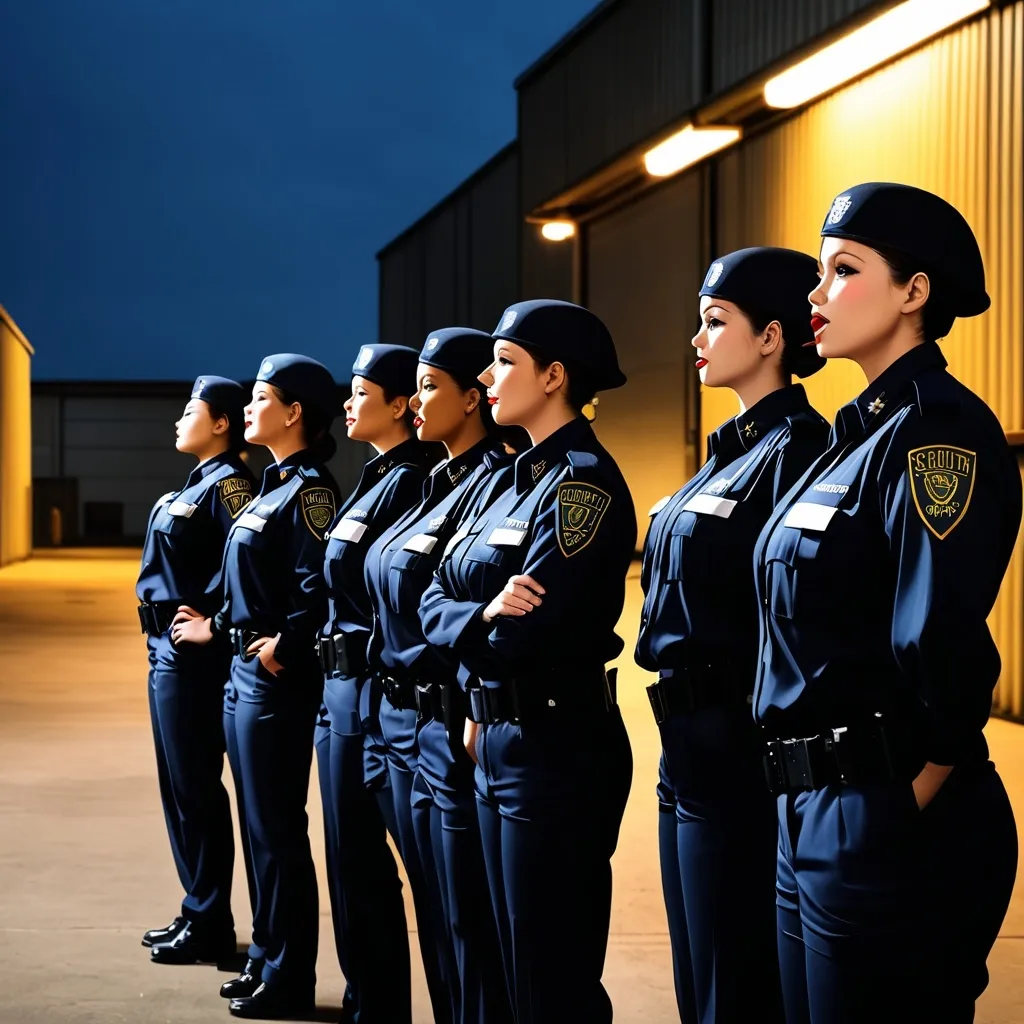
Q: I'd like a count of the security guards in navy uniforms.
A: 7